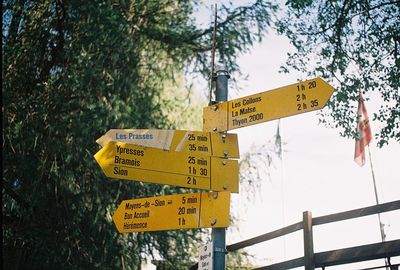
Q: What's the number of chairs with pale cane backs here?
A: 0